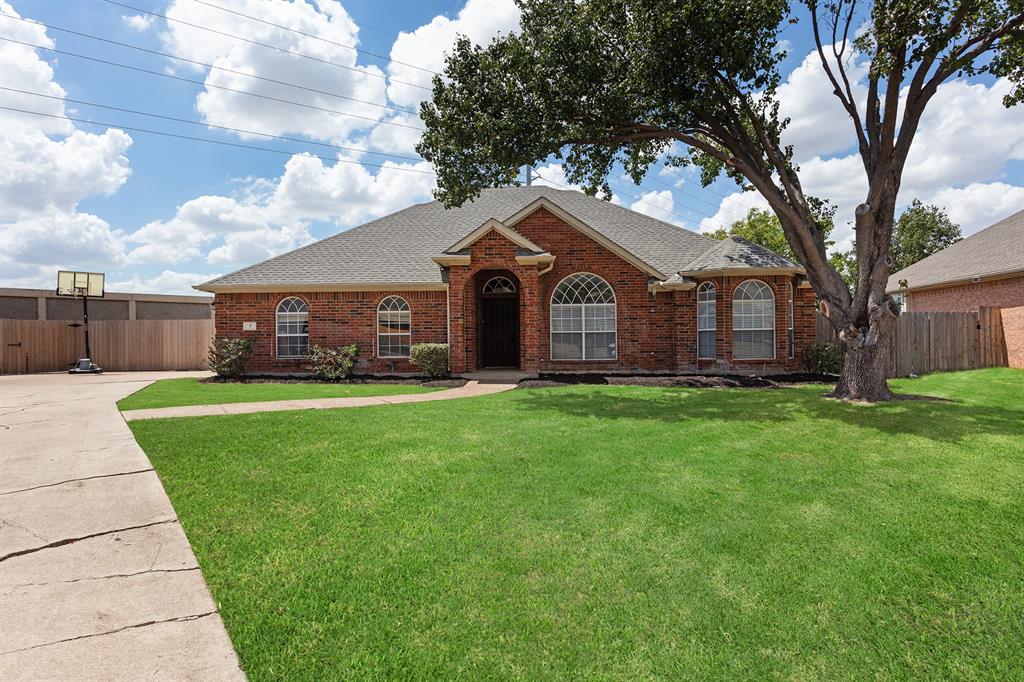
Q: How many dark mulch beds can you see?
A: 2